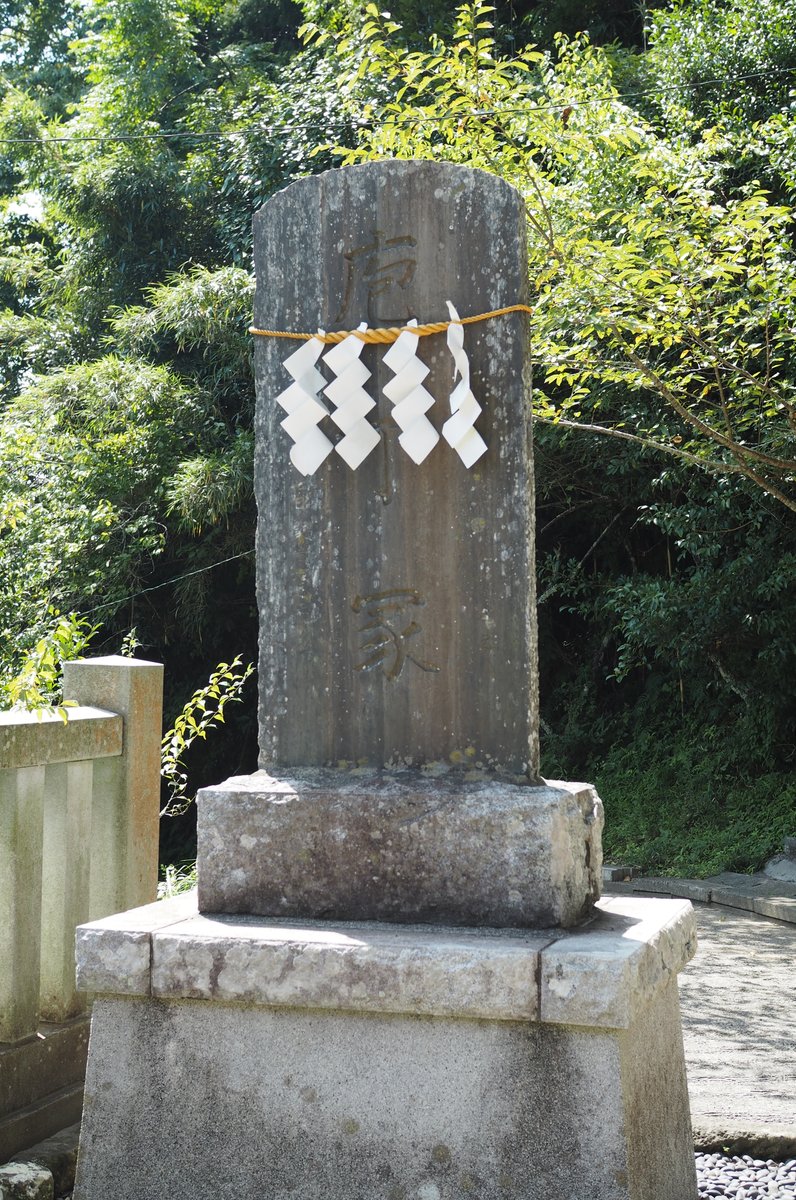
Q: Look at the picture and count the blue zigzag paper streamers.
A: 0